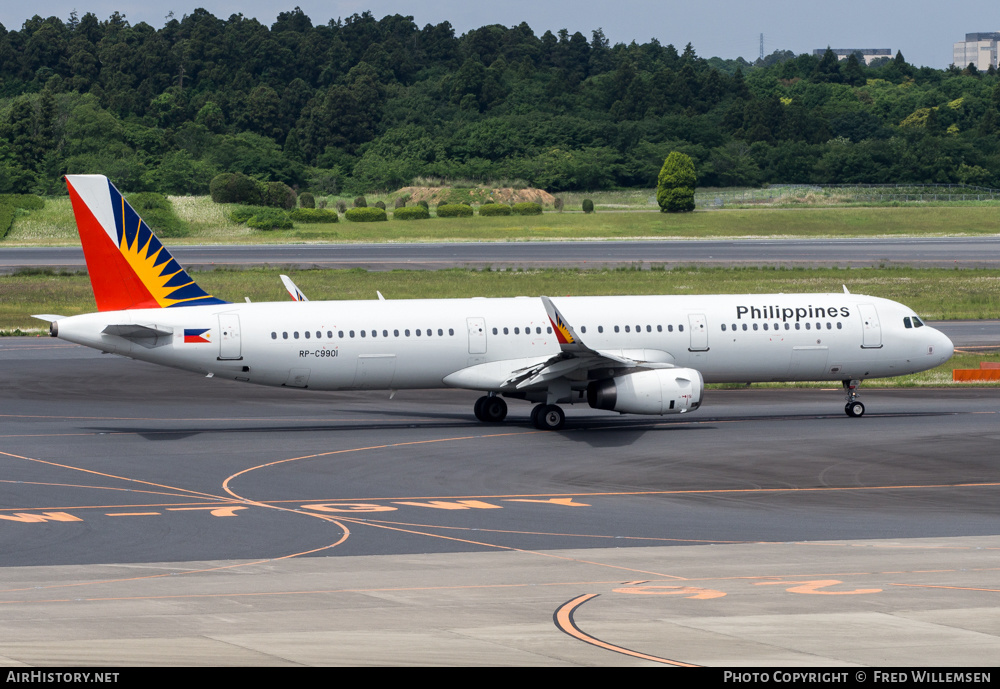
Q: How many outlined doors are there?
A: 4